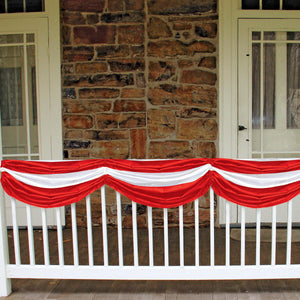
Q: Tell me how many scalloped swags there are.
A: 3